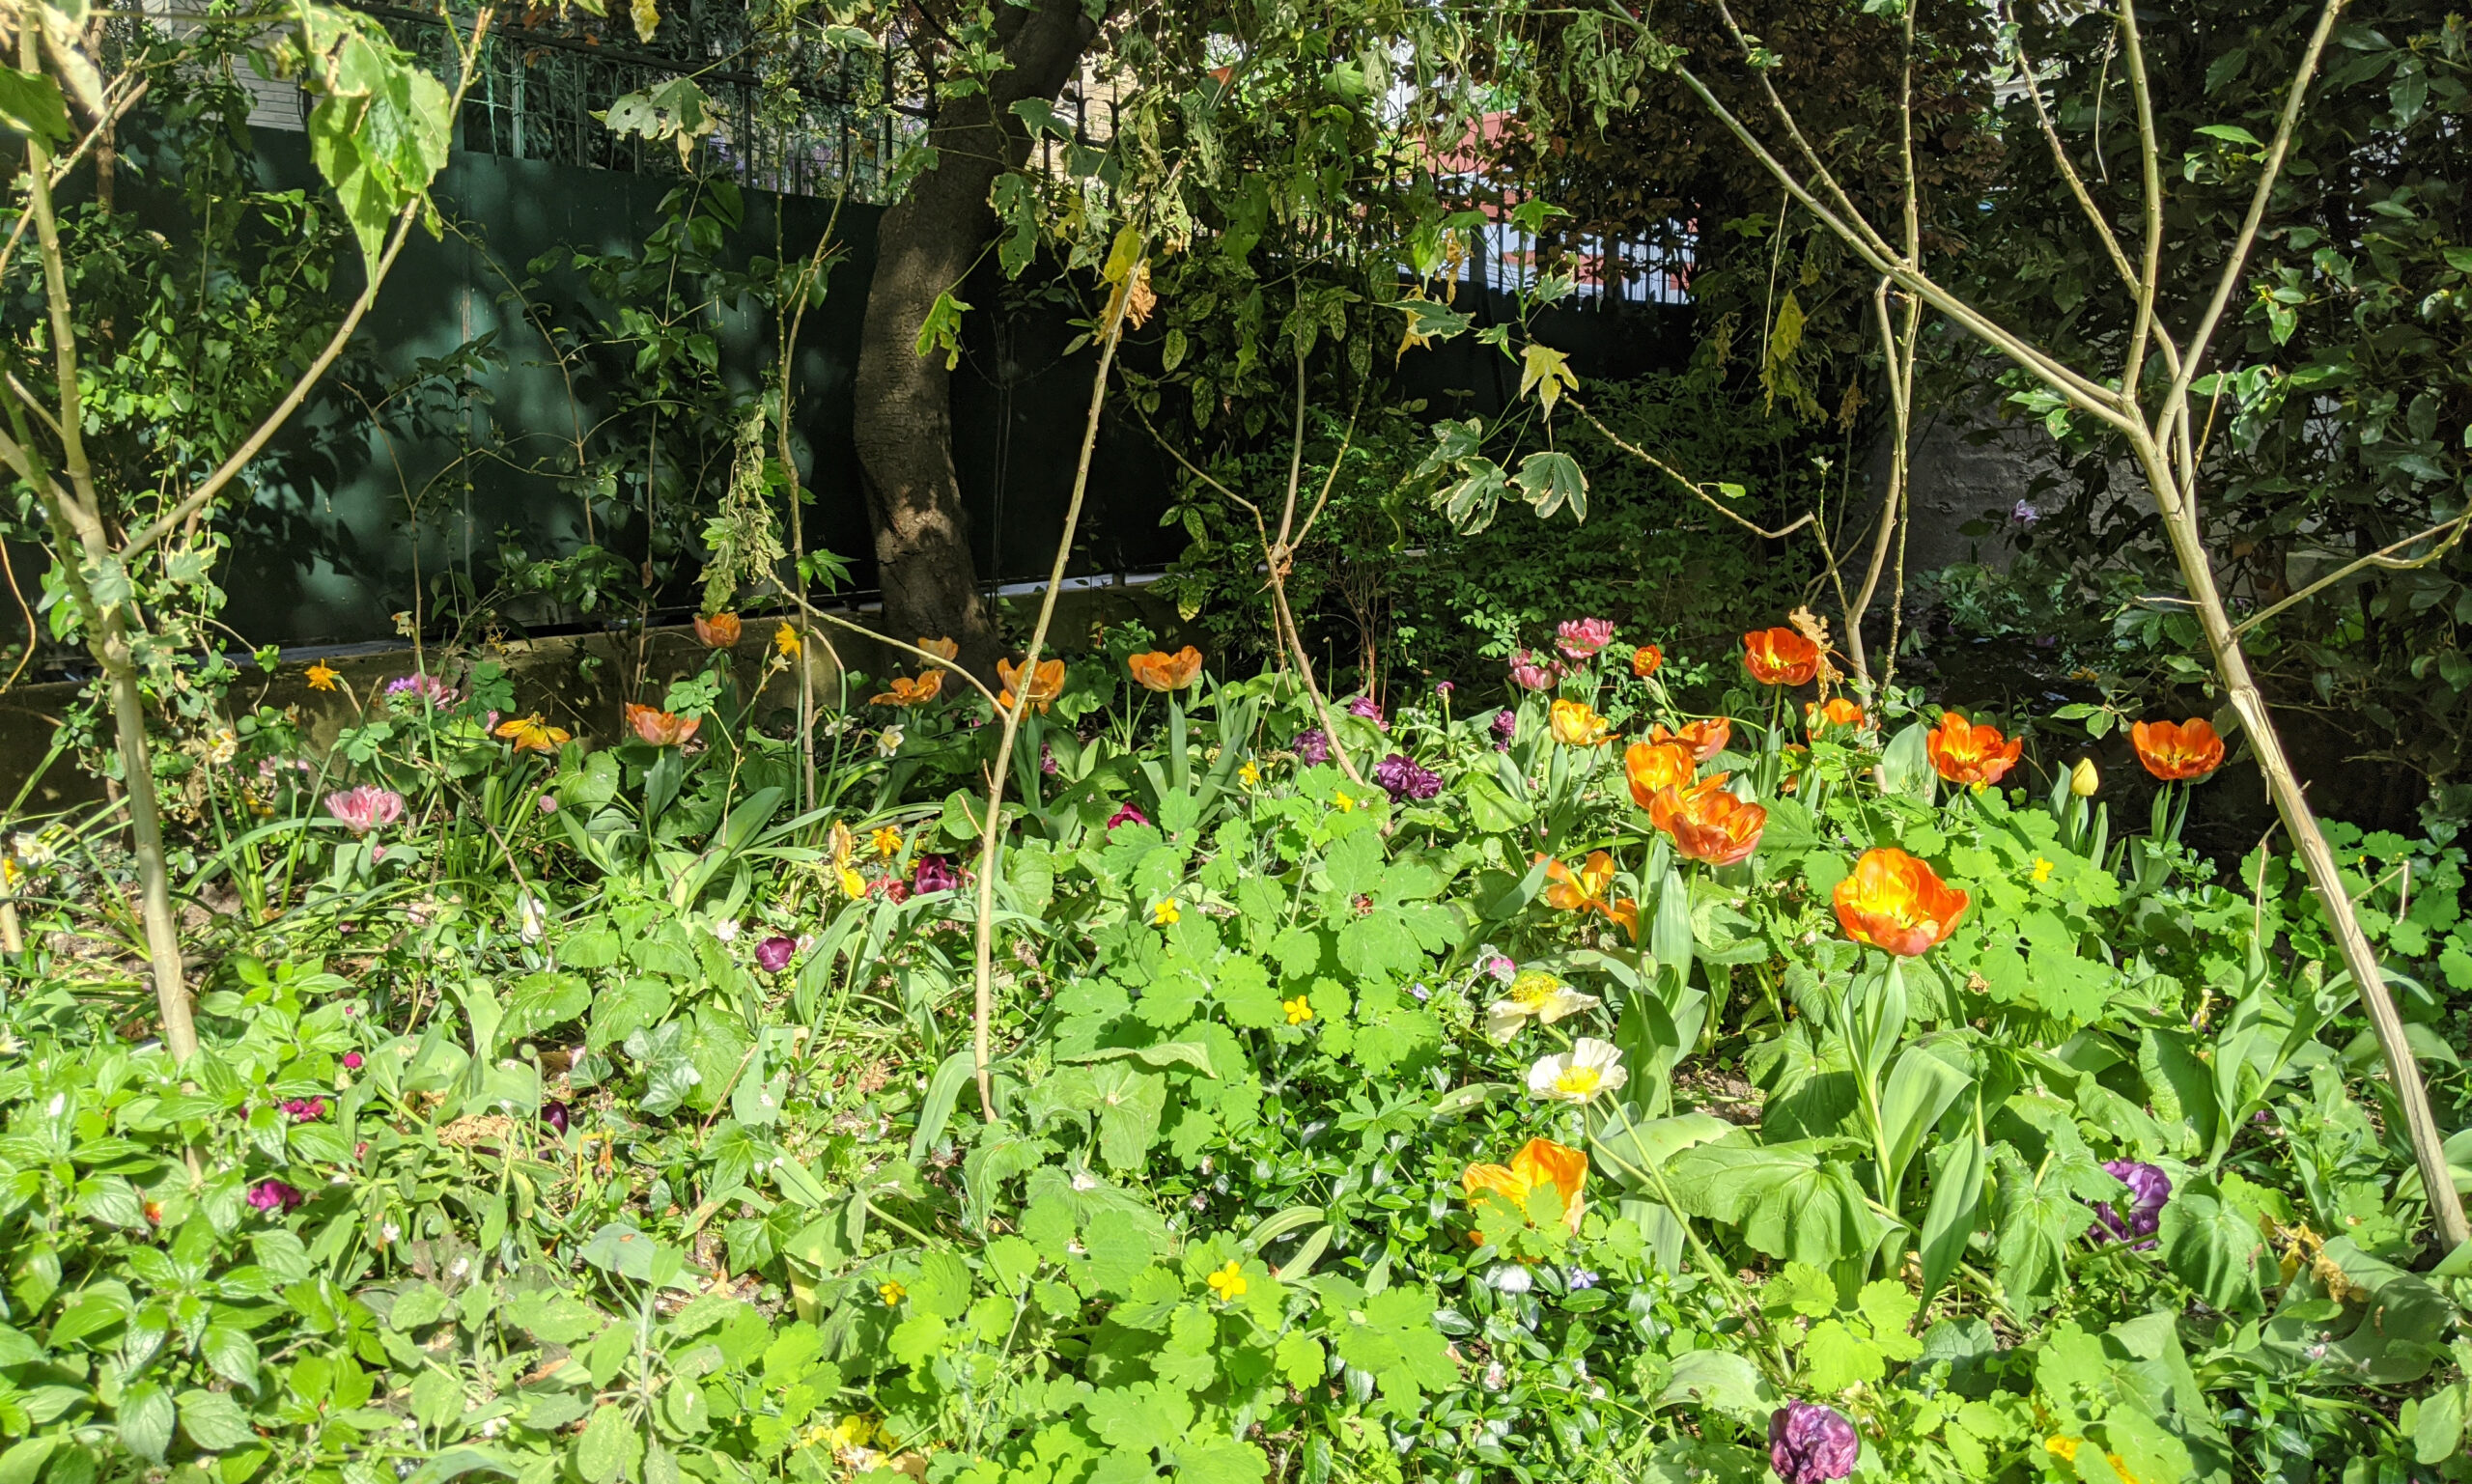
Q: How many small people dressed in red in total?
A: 0